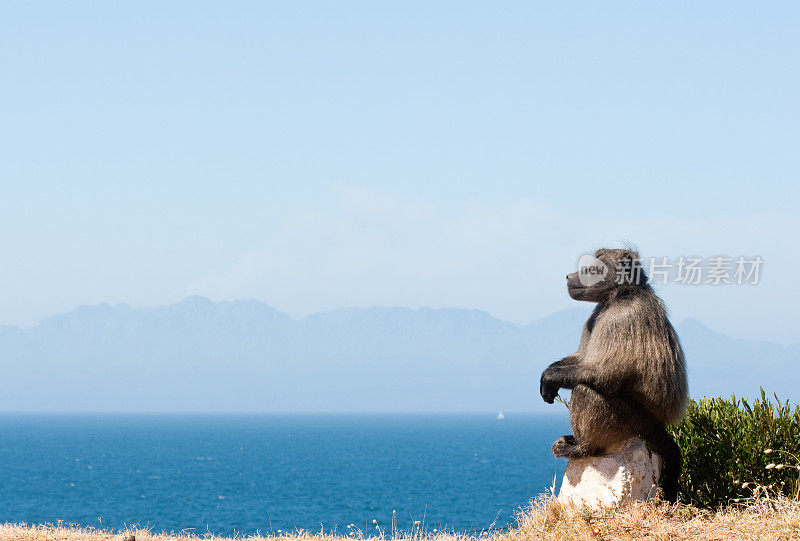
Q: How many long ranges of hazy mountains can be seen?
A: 1